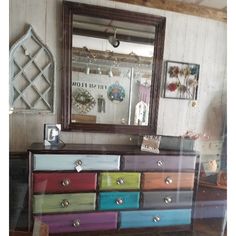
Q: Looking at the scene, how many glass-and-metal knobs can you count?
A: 10